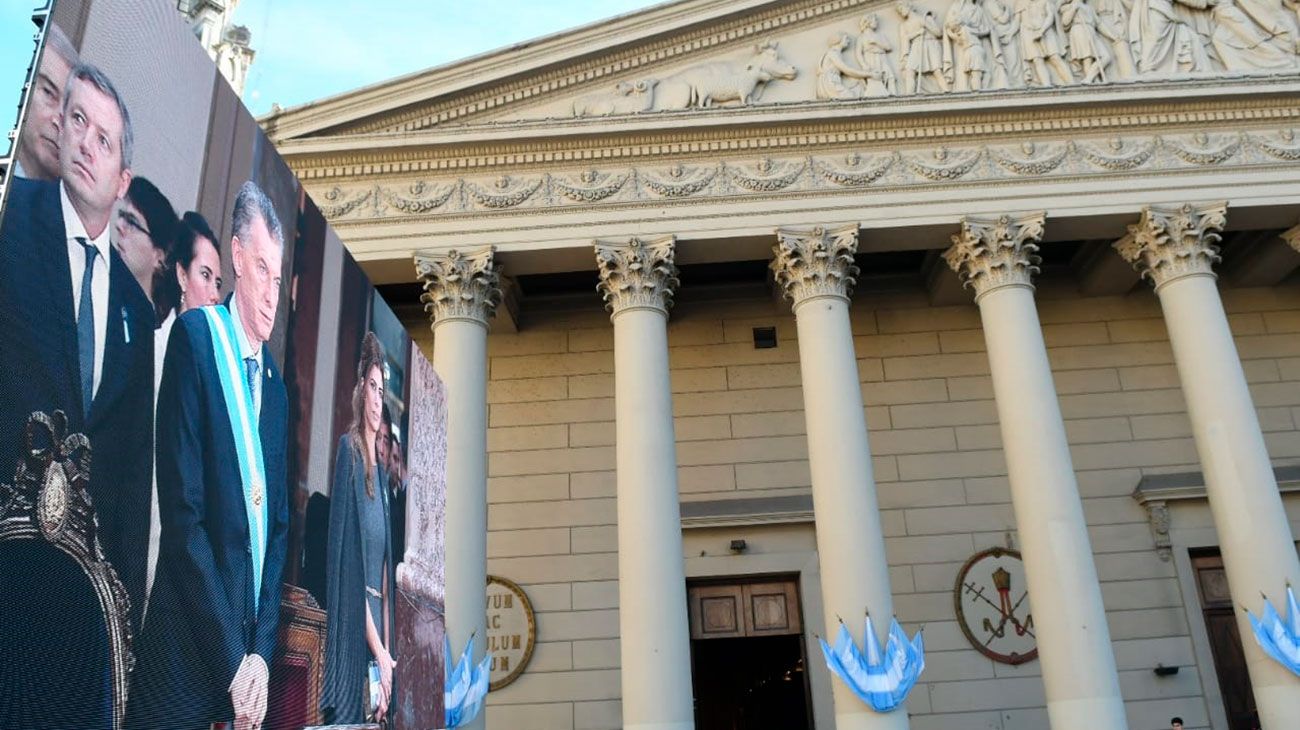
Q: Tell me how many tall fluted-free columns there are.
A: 5